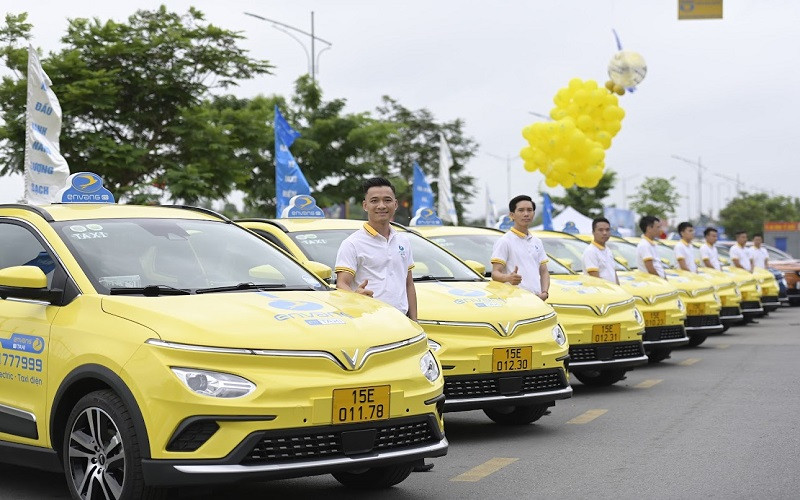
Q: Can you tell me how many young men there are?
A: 8